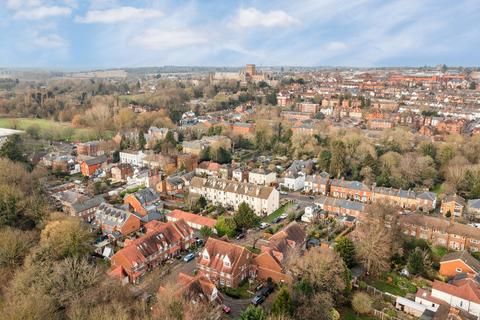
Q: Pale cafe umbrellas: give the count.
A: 0